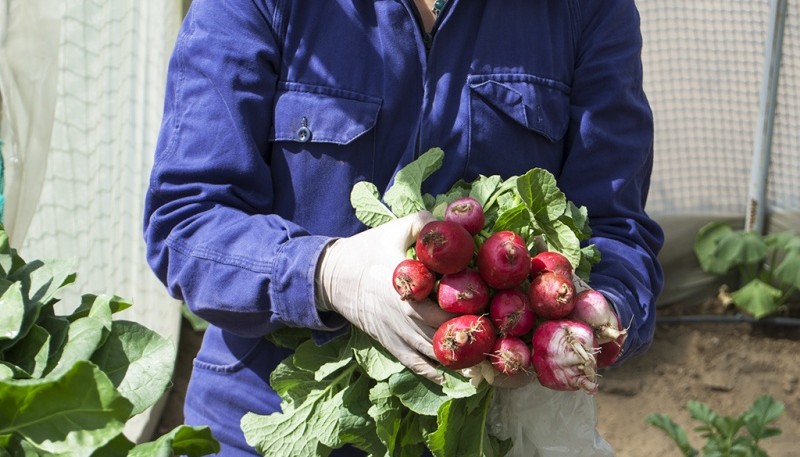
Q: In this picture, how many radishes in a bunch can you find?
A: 13